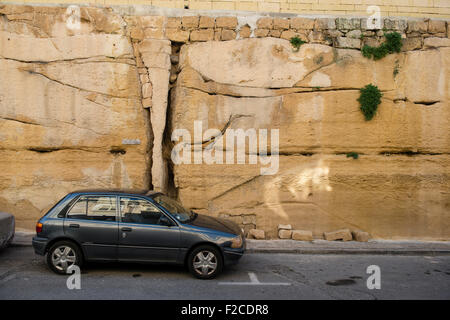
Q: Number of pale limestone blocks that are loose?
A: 6